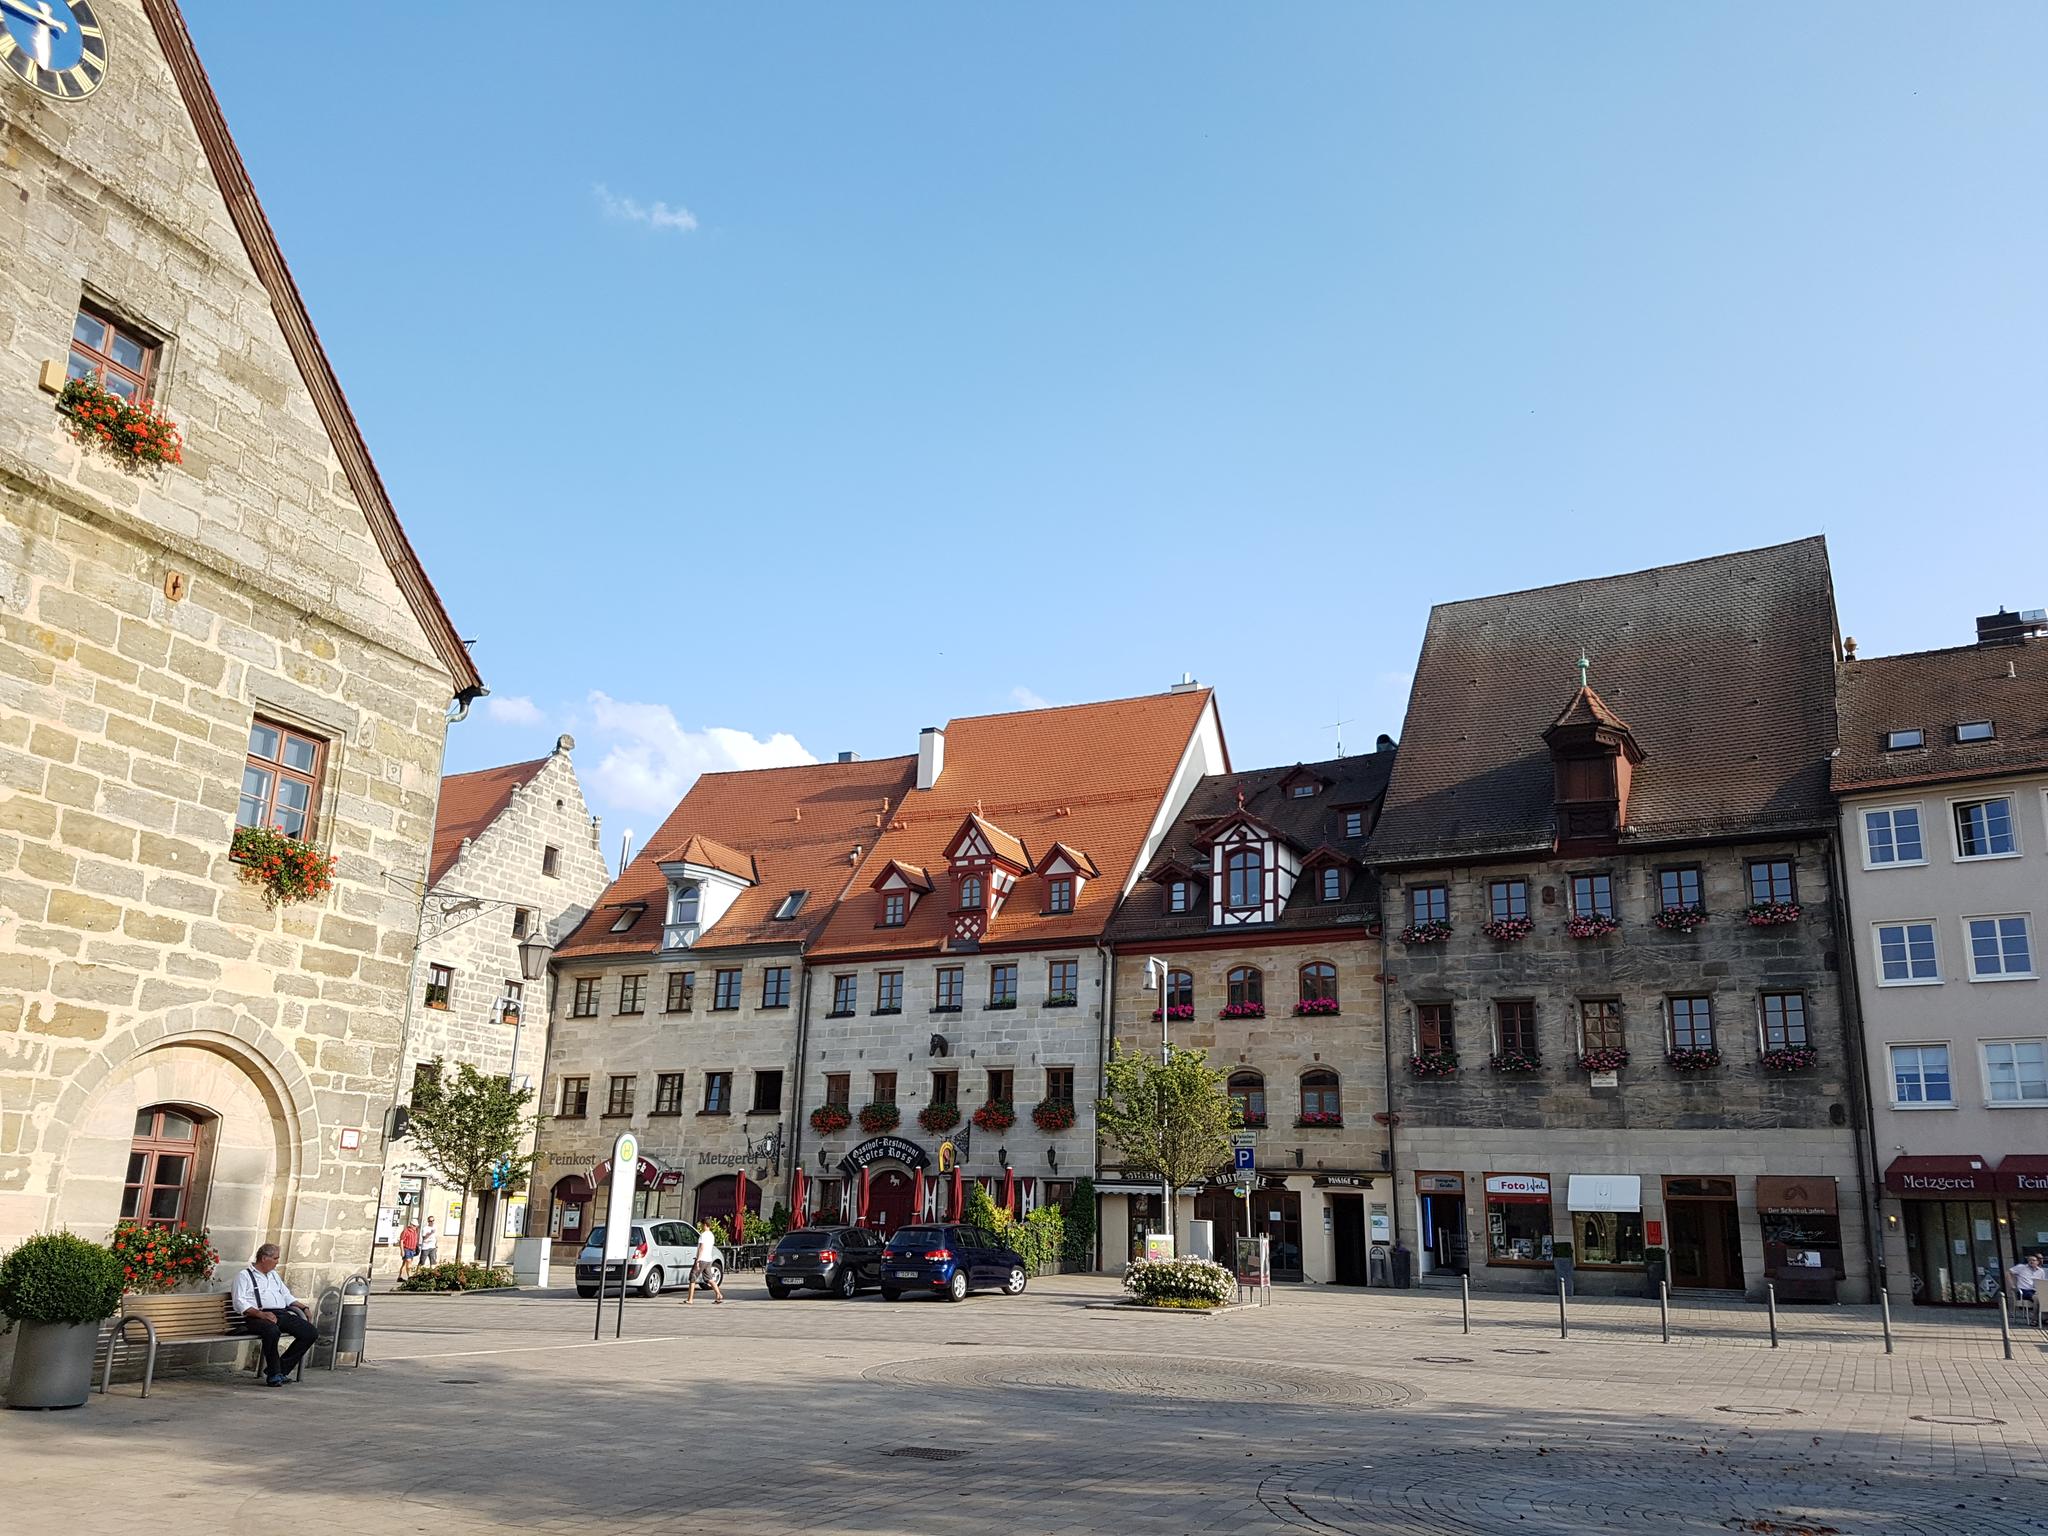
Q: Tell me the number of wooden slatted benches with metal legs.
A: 1